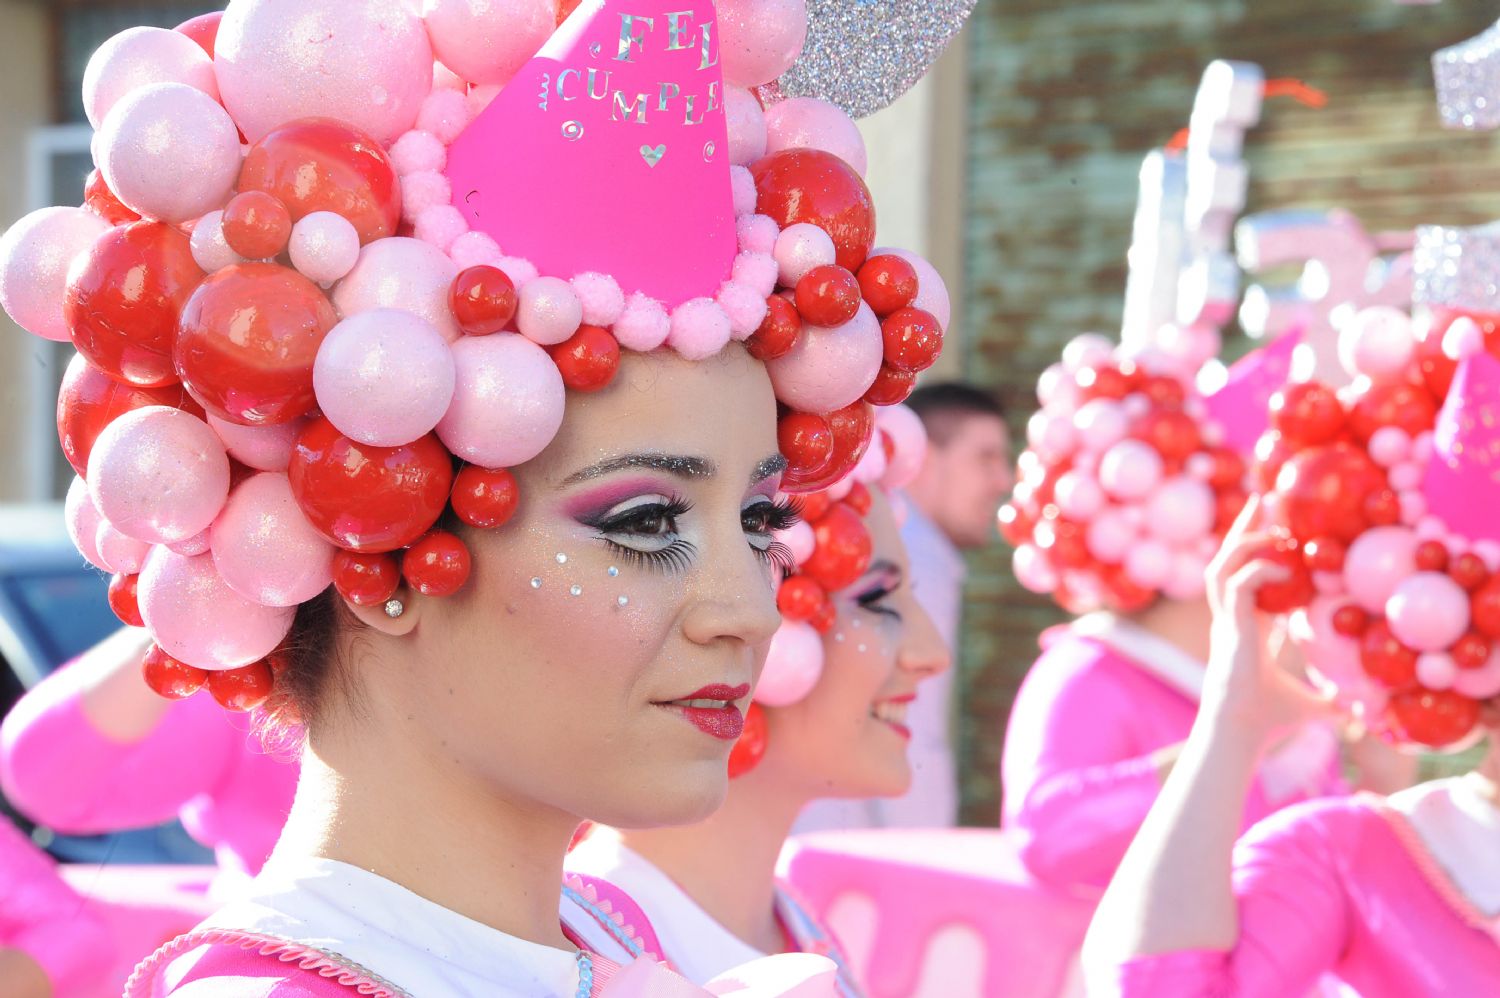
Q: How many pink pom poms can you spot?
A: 13